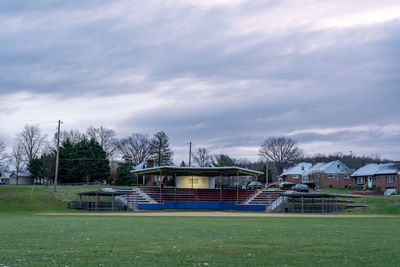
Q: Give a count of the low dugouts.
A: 2